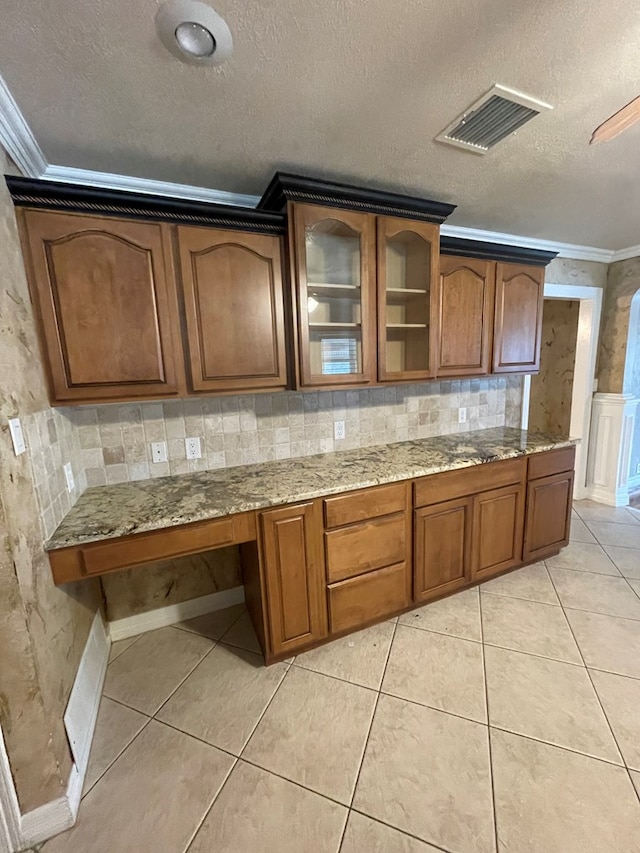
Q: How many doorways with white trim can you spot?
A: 1